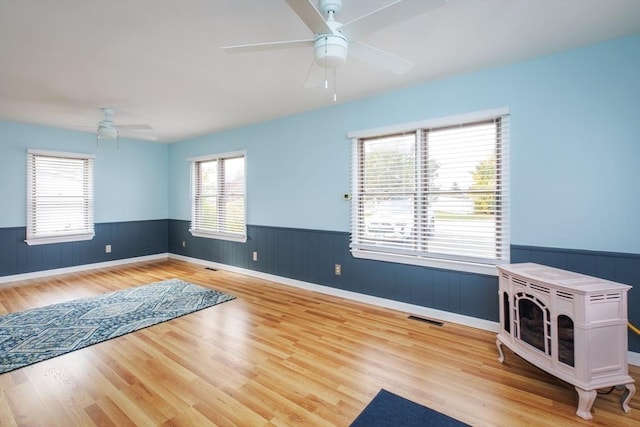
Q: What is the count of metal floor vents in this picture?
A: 2